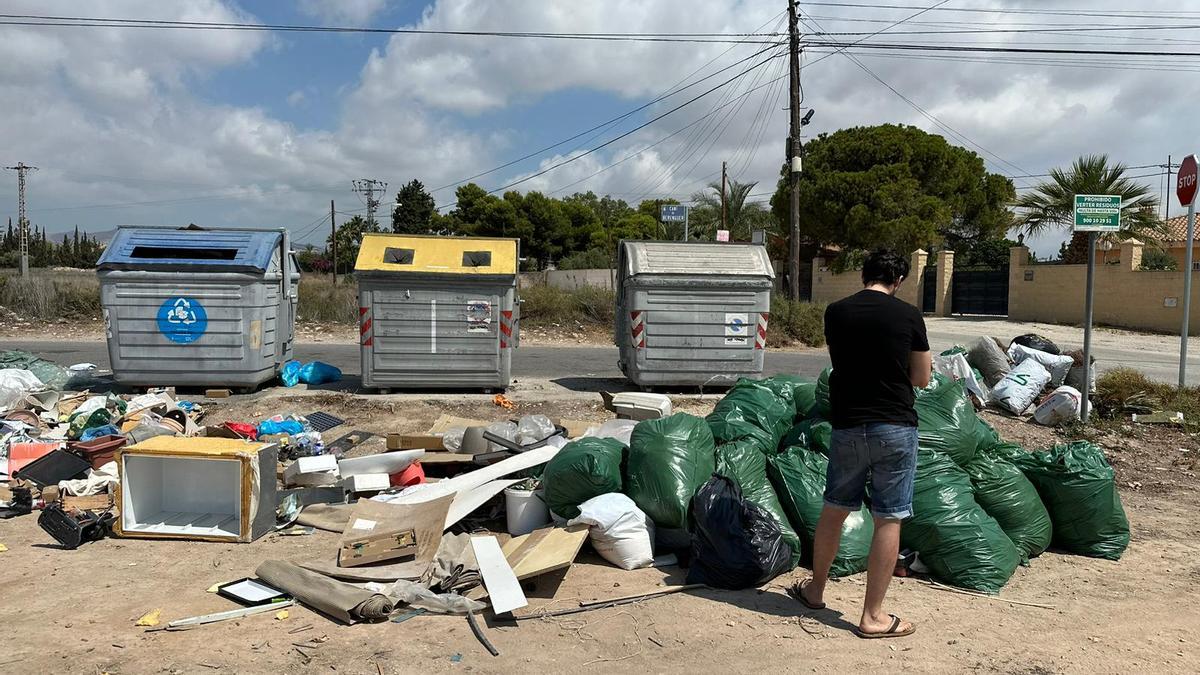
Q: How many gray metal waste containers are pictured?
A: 3